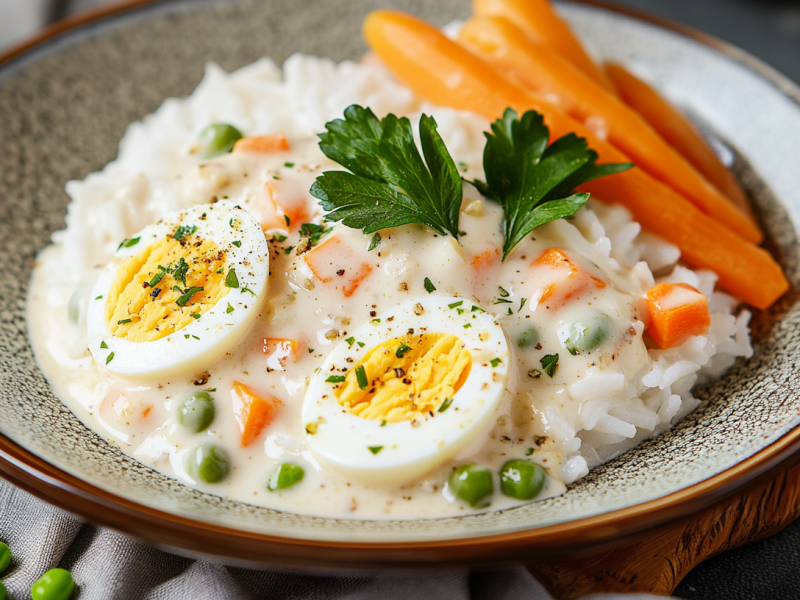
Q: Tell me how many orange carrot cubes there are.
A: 9